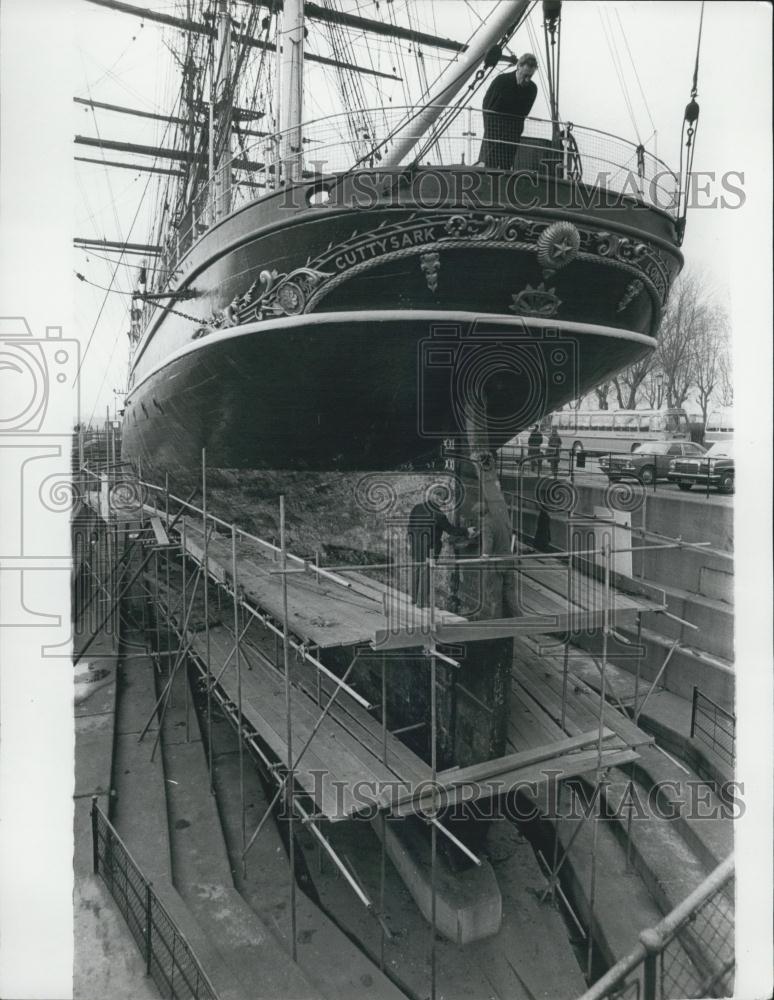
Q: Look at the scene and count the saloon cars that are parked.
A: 2